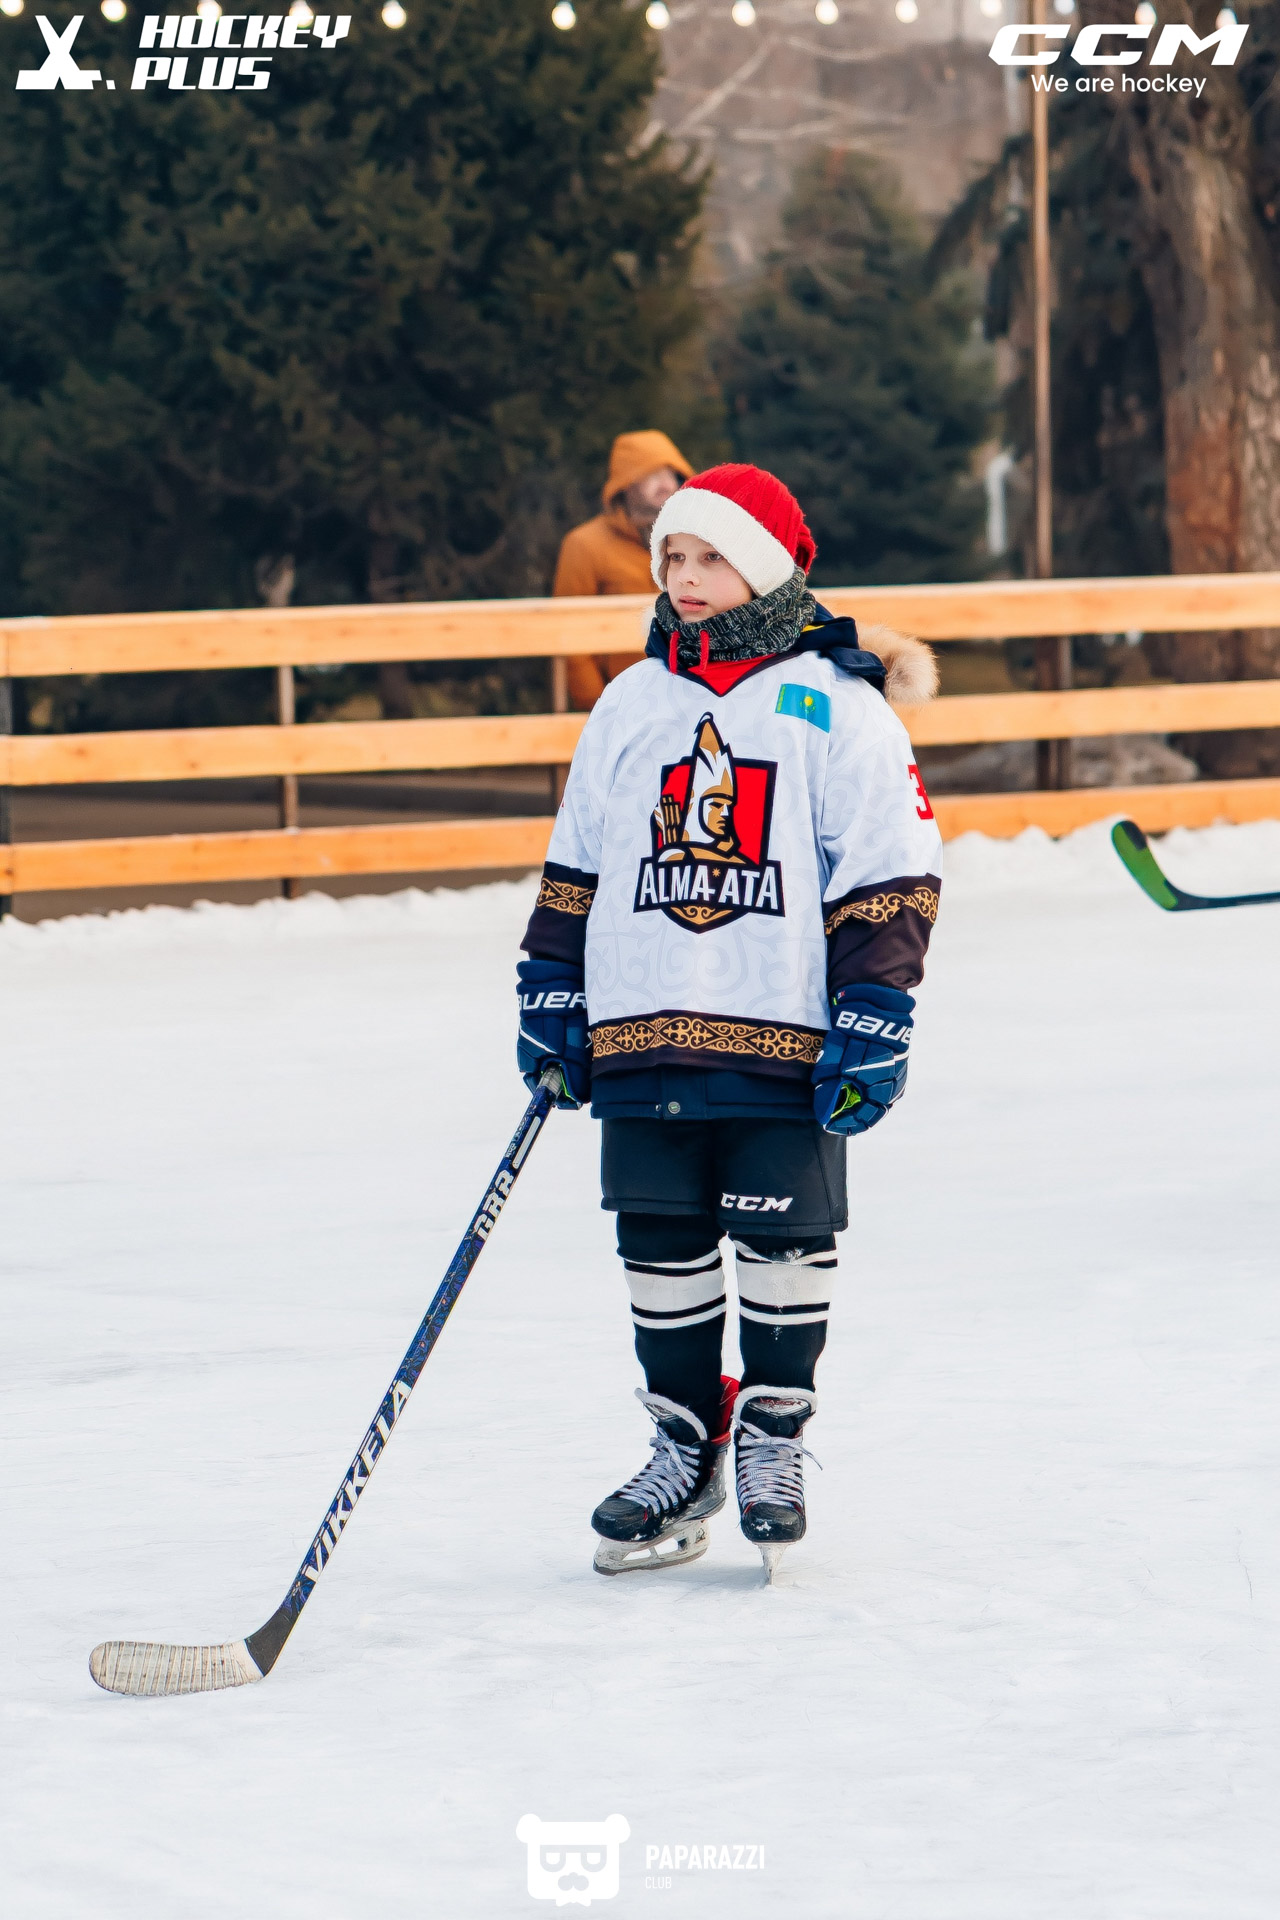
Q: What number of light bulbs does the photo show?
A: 14